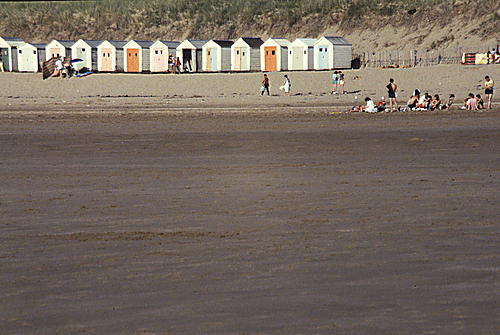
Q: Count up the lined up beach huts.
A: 13